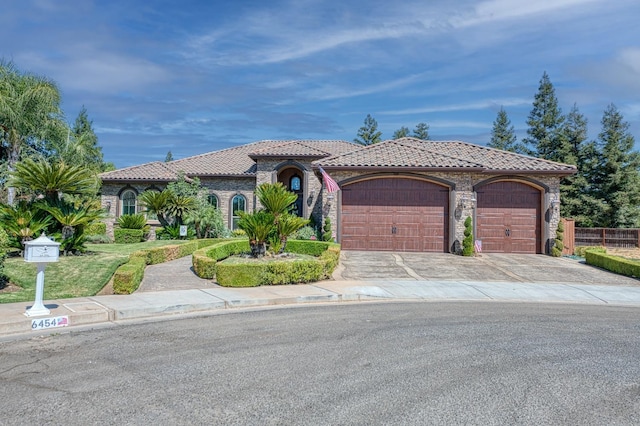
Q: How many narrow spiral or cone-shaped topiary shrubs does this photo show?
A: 3